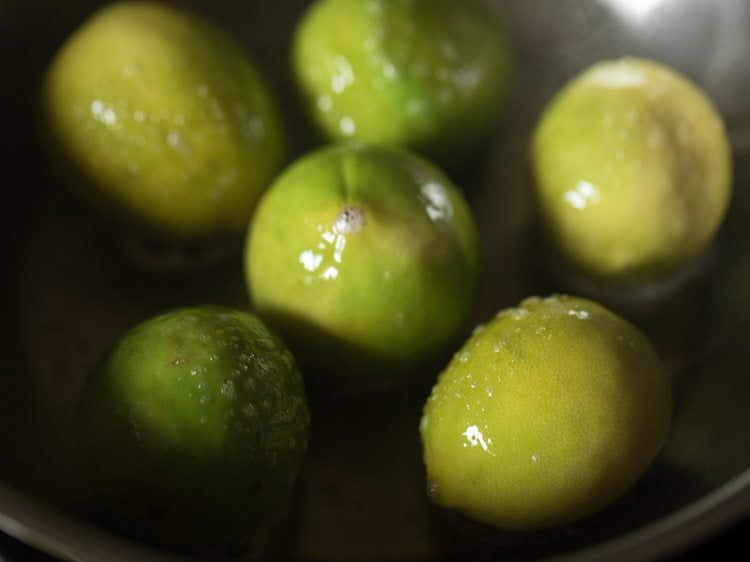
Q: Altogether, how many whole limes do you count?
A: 6